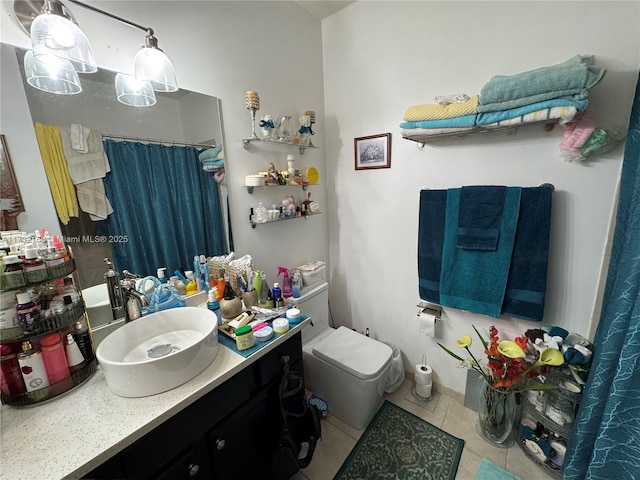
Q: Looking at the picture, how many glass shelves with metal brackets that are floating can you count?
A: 3